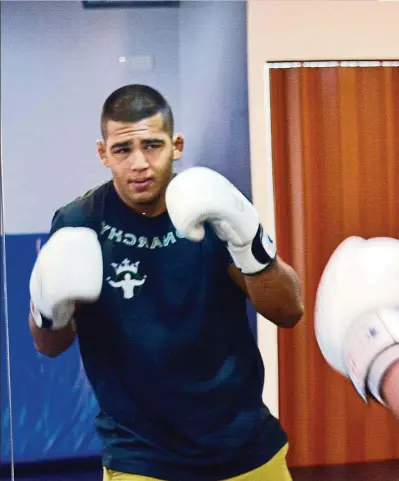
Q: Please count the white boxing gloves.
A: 3